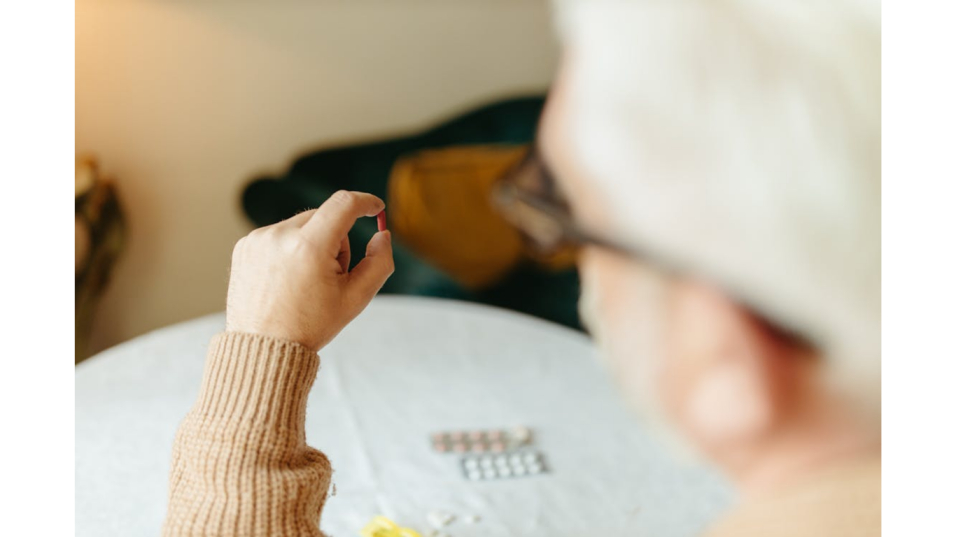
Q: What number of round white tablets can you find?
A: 10